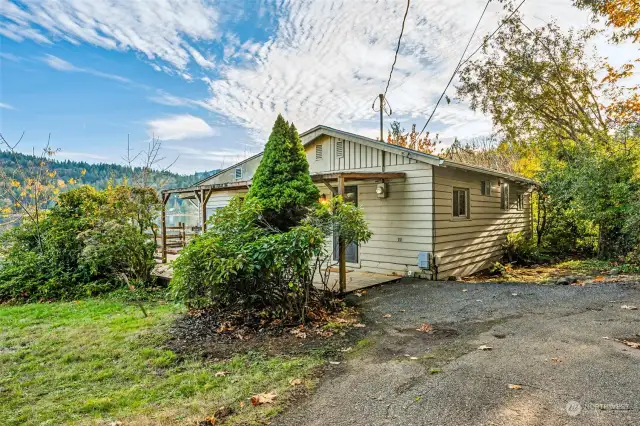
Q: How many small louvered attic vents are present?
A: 3